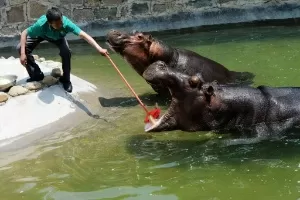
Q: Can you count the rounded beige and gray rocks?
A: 5